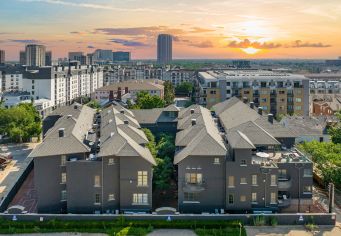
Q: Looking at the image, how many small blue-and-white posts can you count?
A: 3